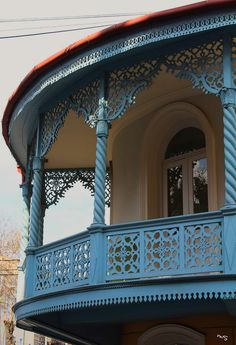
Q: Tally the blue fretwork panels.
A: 6